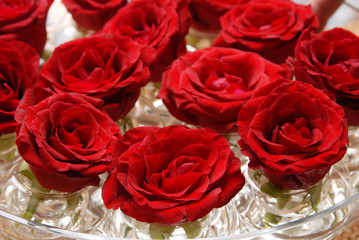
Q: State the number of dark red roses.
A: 12